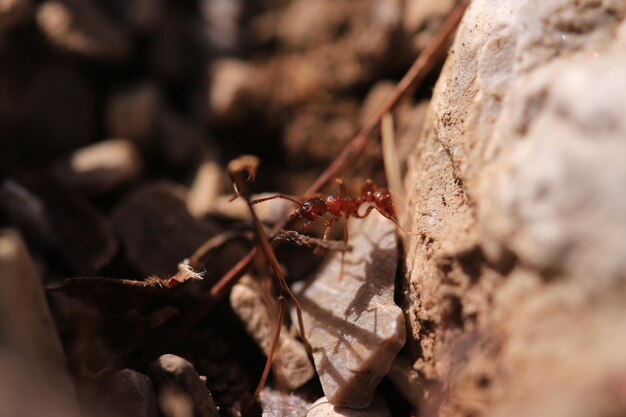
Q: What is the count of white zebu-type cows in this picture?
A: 0